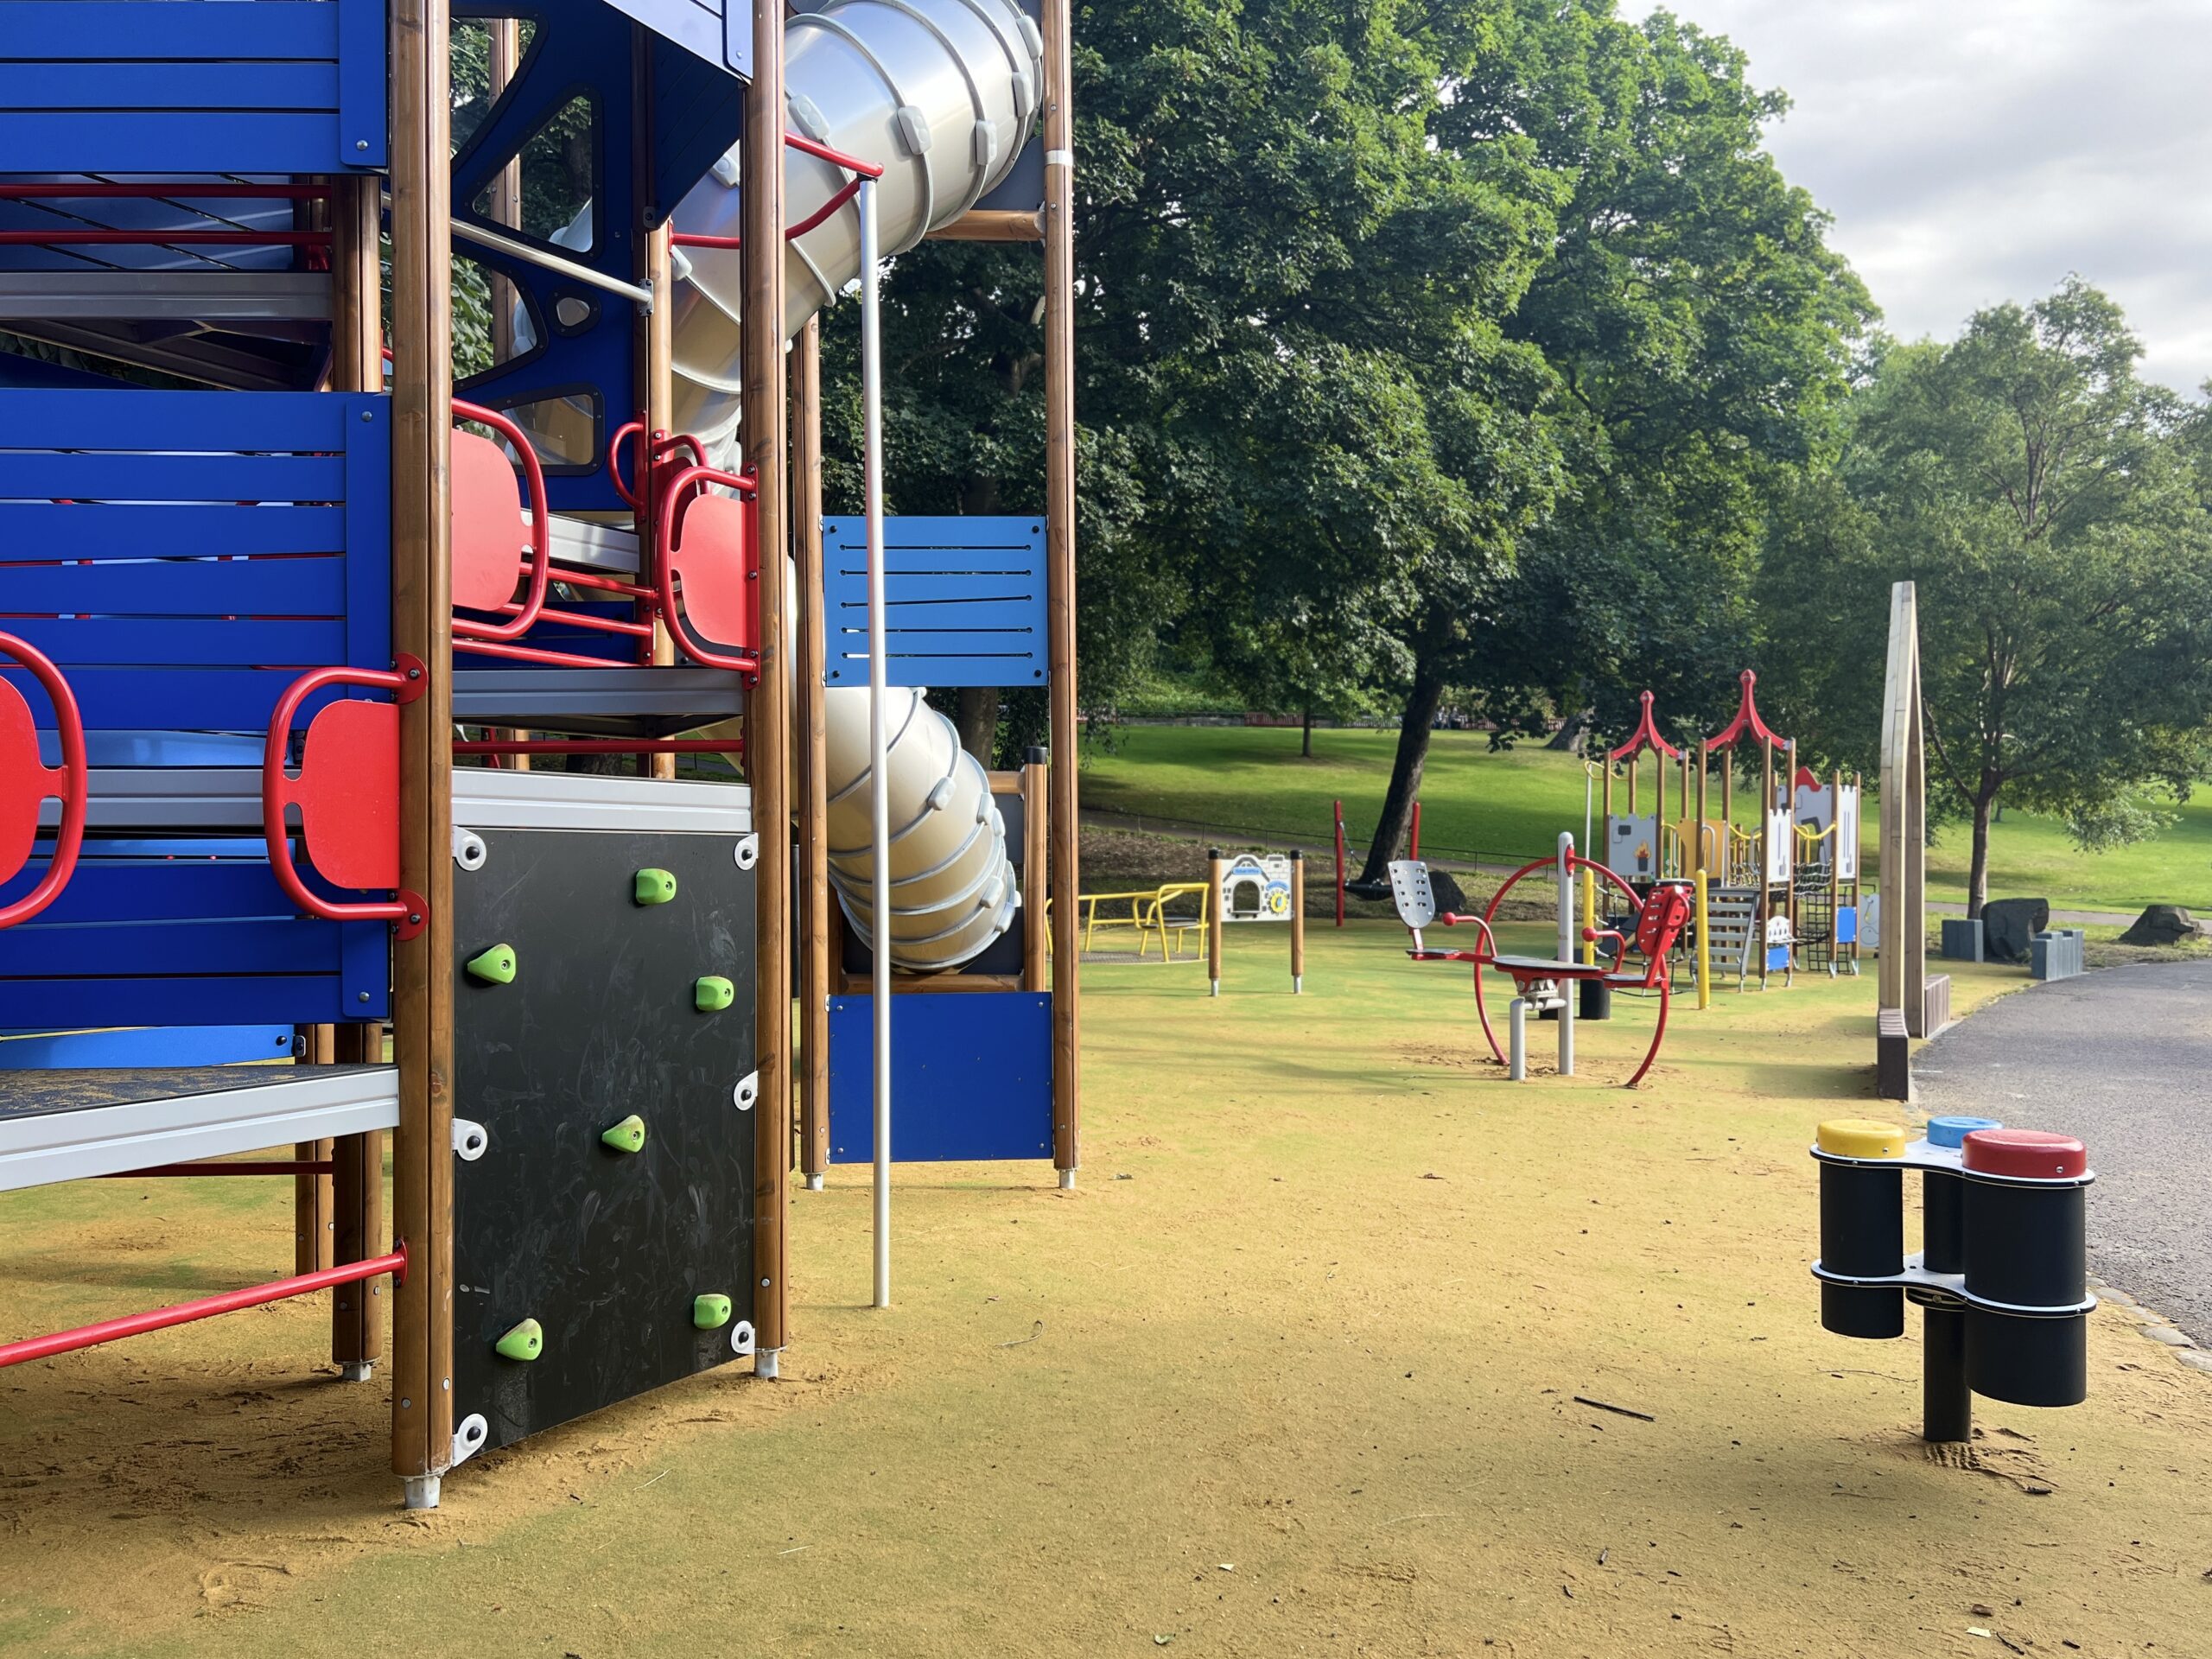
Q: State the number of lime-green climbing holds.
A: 6